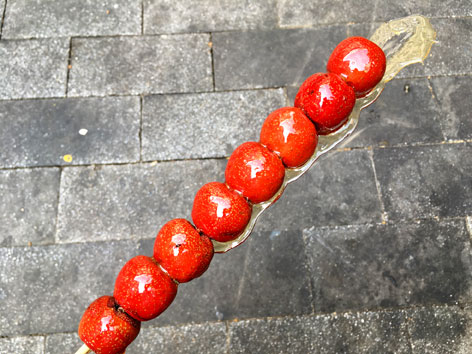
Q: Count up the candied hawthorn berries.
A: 8